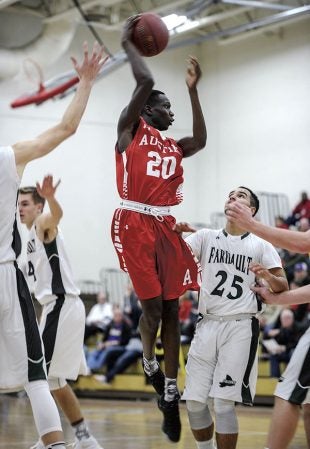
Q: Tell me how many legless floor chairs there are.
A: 0